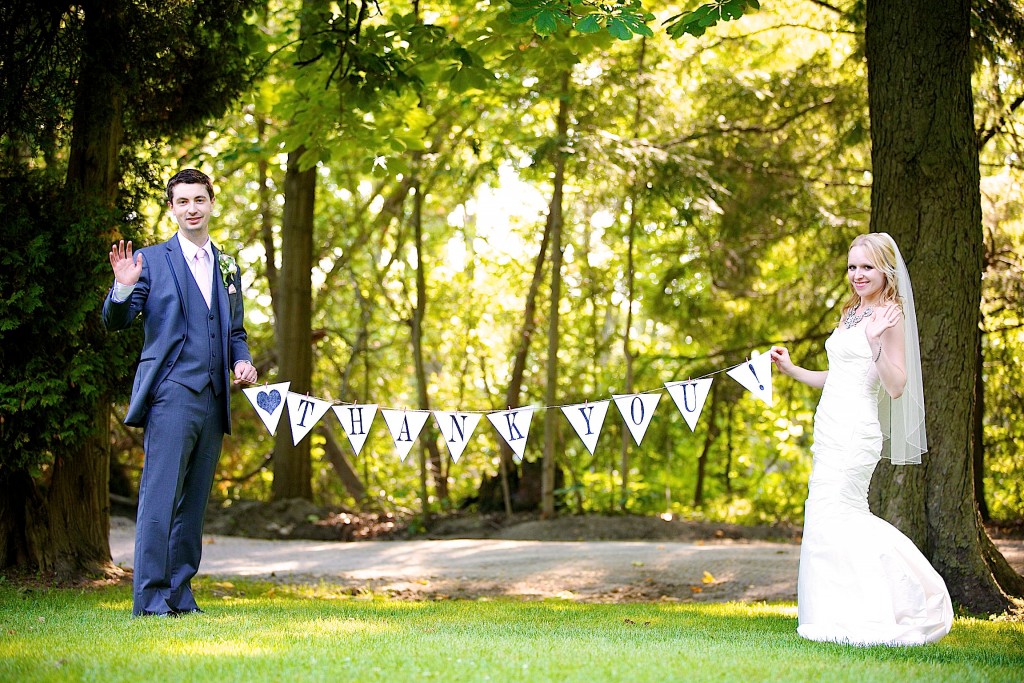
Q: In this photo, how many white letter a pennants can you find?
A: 1